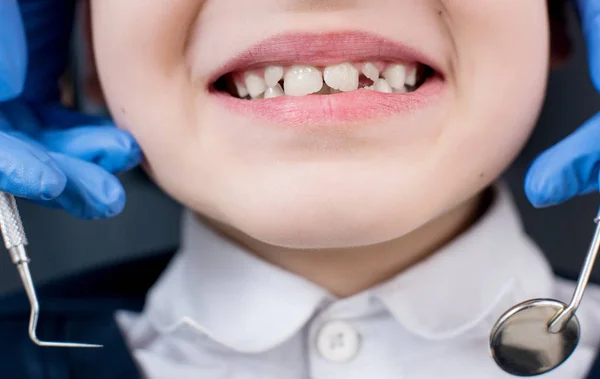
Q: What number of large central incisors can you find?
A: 2